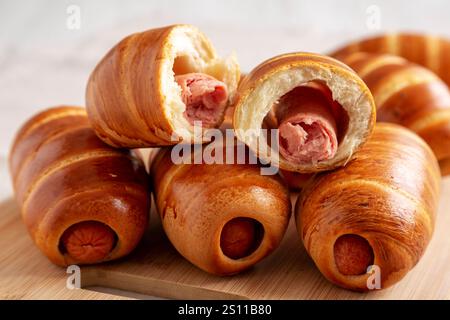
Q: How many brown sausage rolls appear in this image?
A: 7